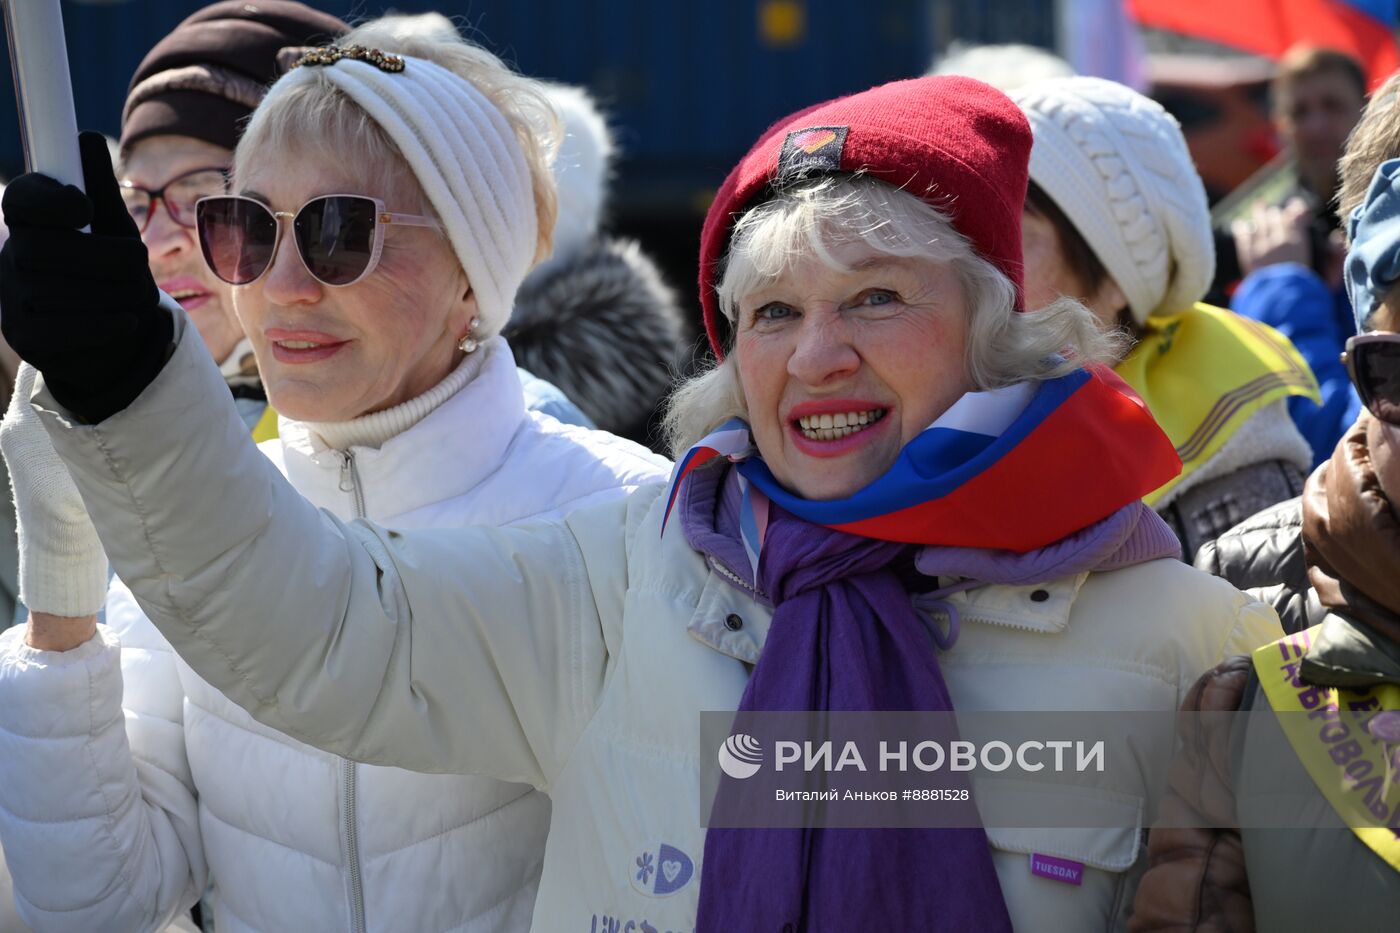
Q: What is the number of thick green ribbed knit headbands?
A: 0